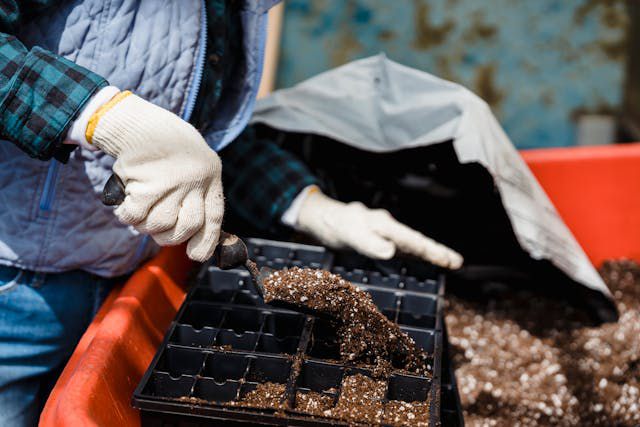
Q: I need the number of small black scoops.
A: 1